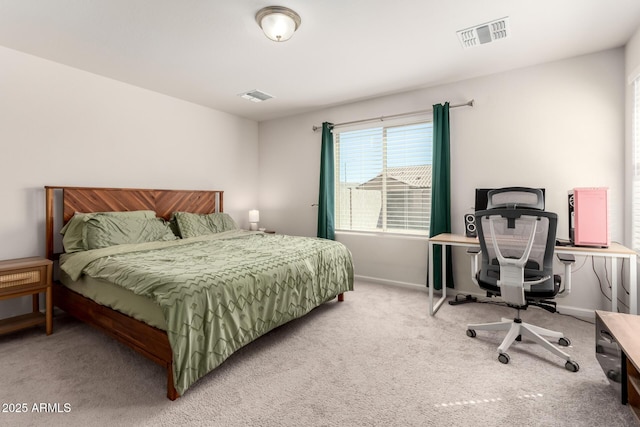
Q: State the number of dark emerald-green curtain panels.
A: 2